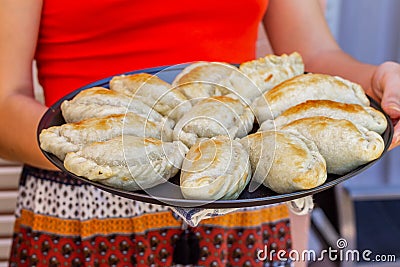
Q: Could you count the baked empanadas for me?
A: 12